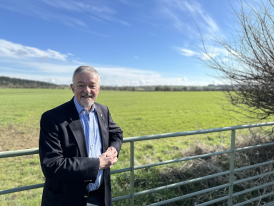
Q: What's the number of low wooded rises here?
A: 1